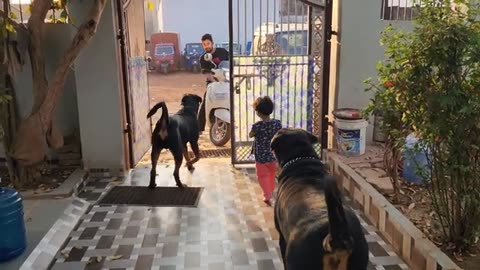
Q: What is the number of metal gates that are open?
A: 1